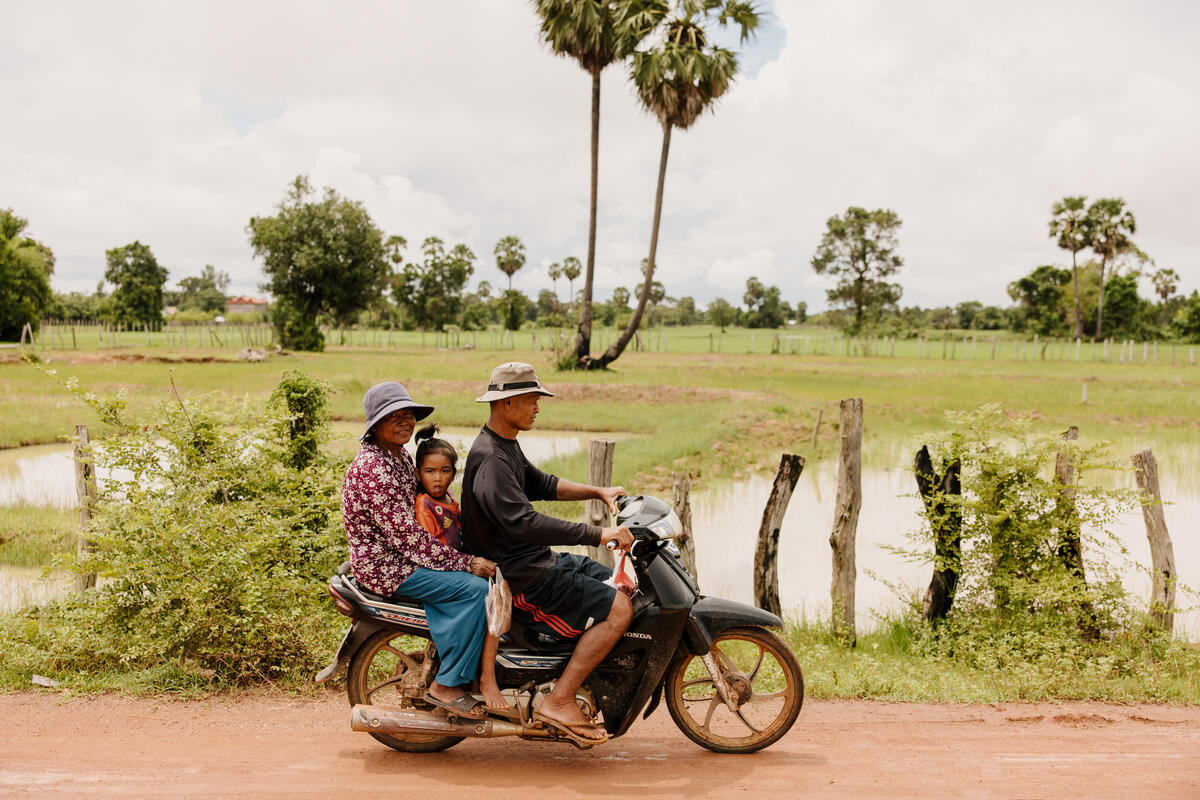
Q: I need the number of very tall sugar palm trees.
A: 2